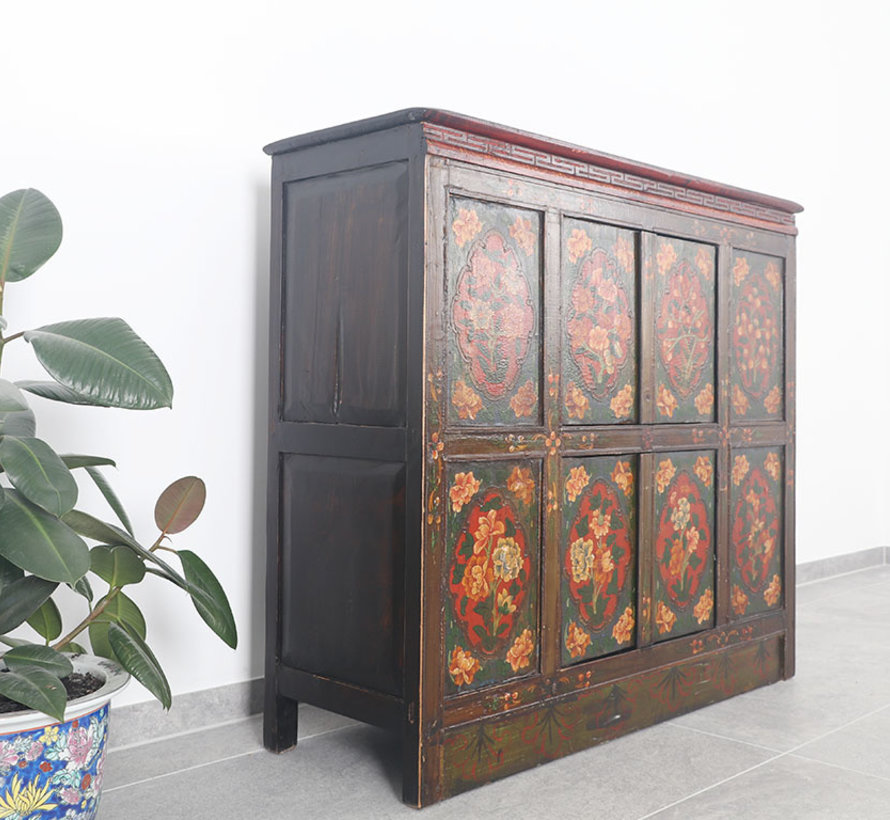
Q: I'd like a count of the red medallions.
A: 8